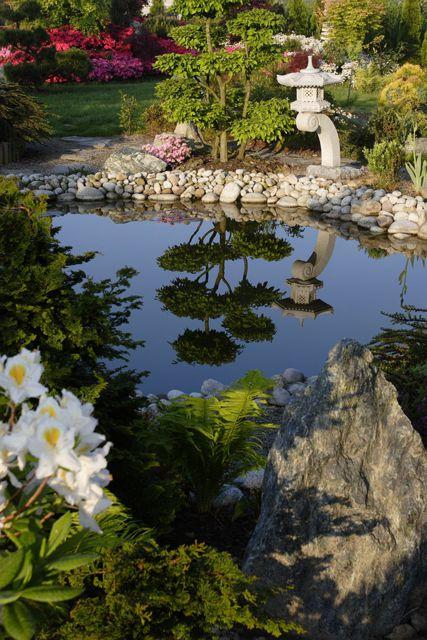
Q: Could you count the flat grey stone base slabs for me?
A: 1